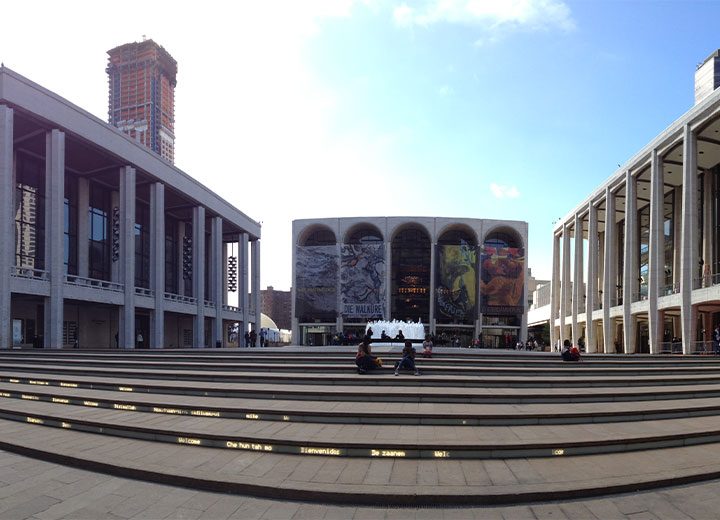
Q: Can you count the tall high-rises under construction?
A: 1